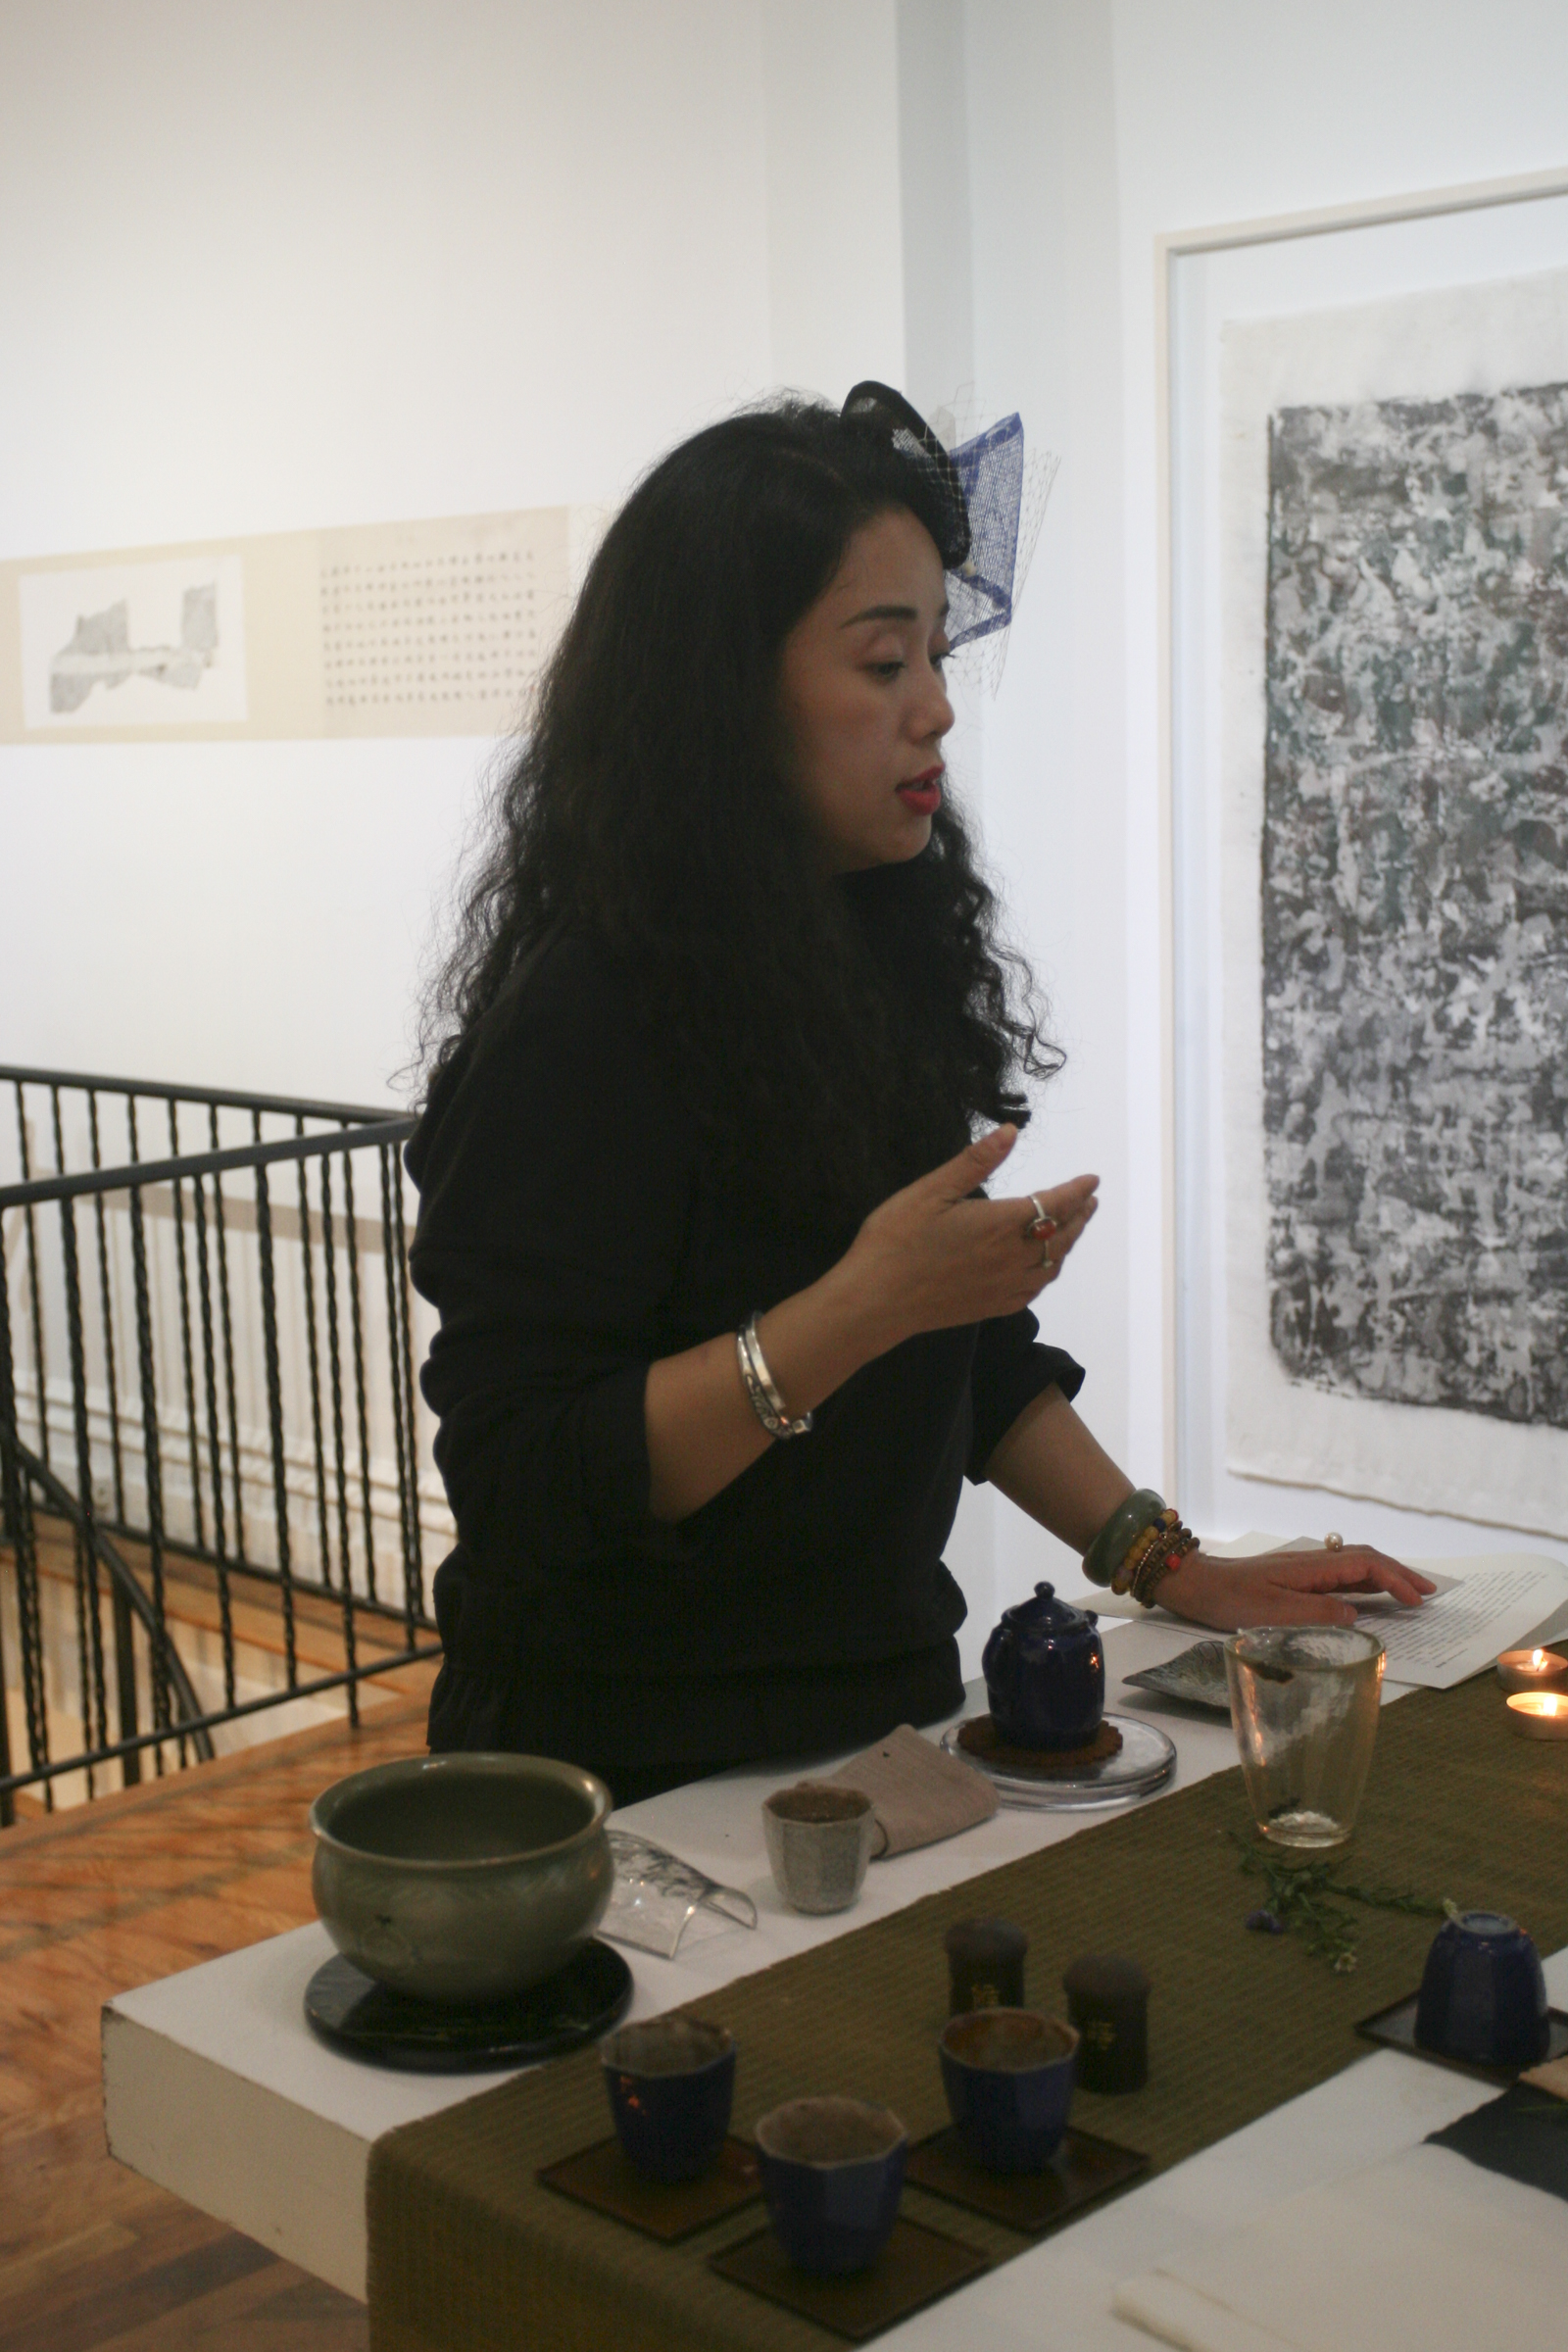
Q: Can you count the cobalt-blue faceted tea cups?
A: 4